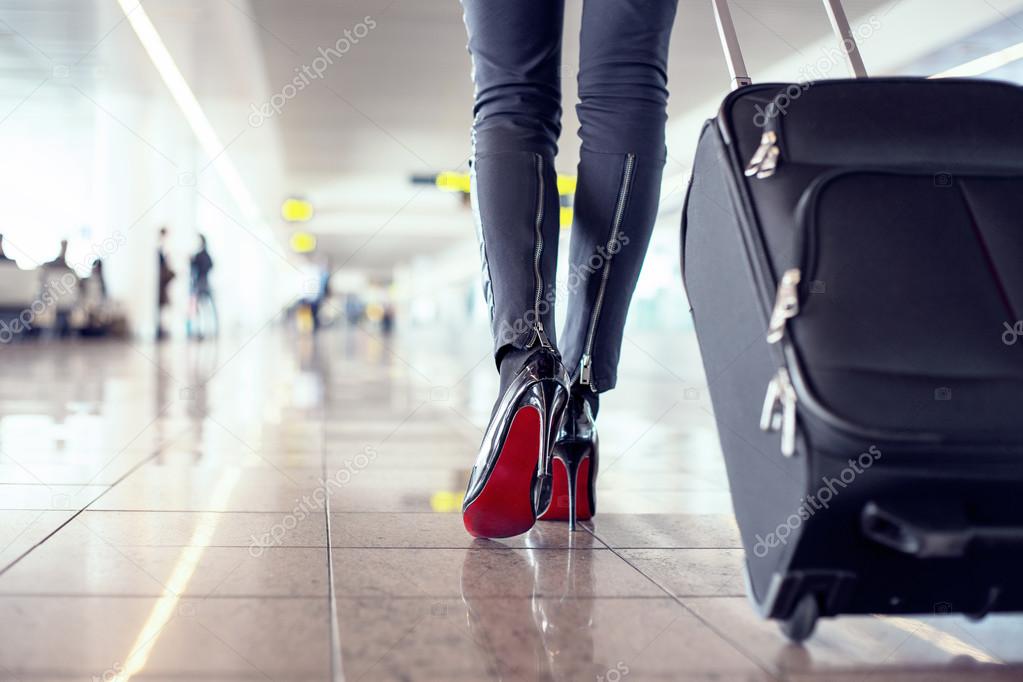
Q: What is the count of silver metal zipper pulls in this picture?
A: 8